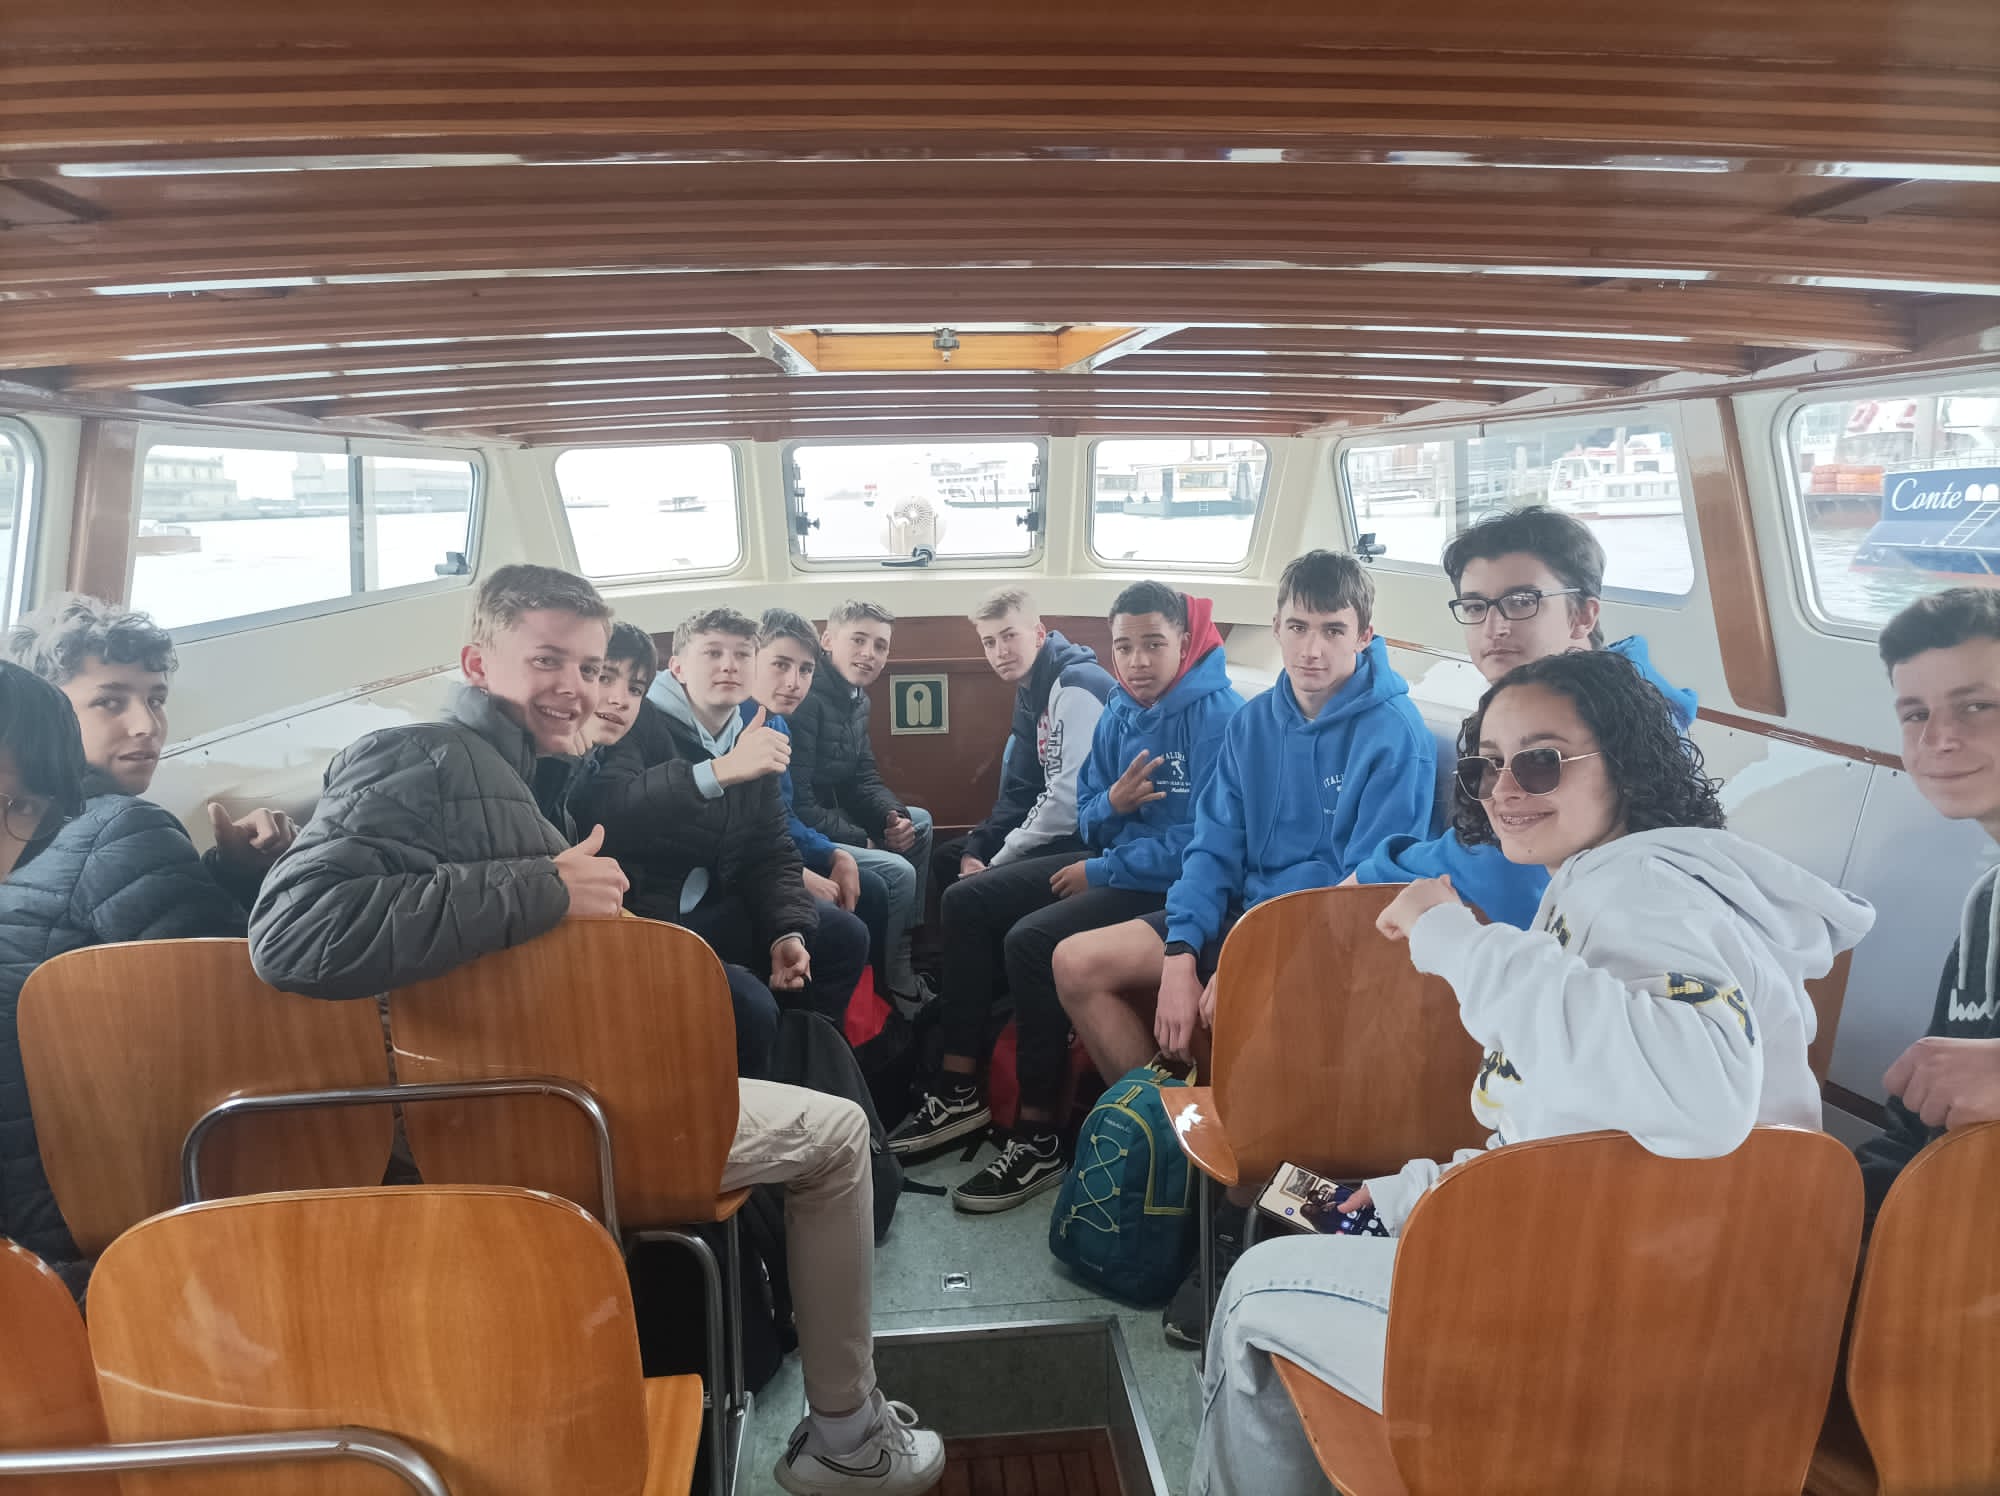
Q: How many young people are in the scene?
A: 13